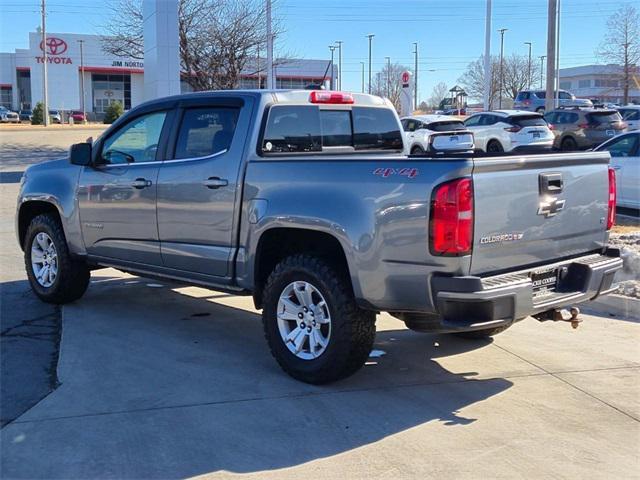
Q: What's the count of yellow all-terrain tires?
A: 0